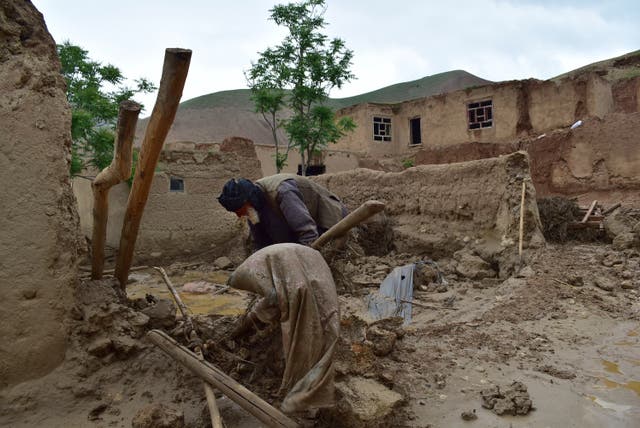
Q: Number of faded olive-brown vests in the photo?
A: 1